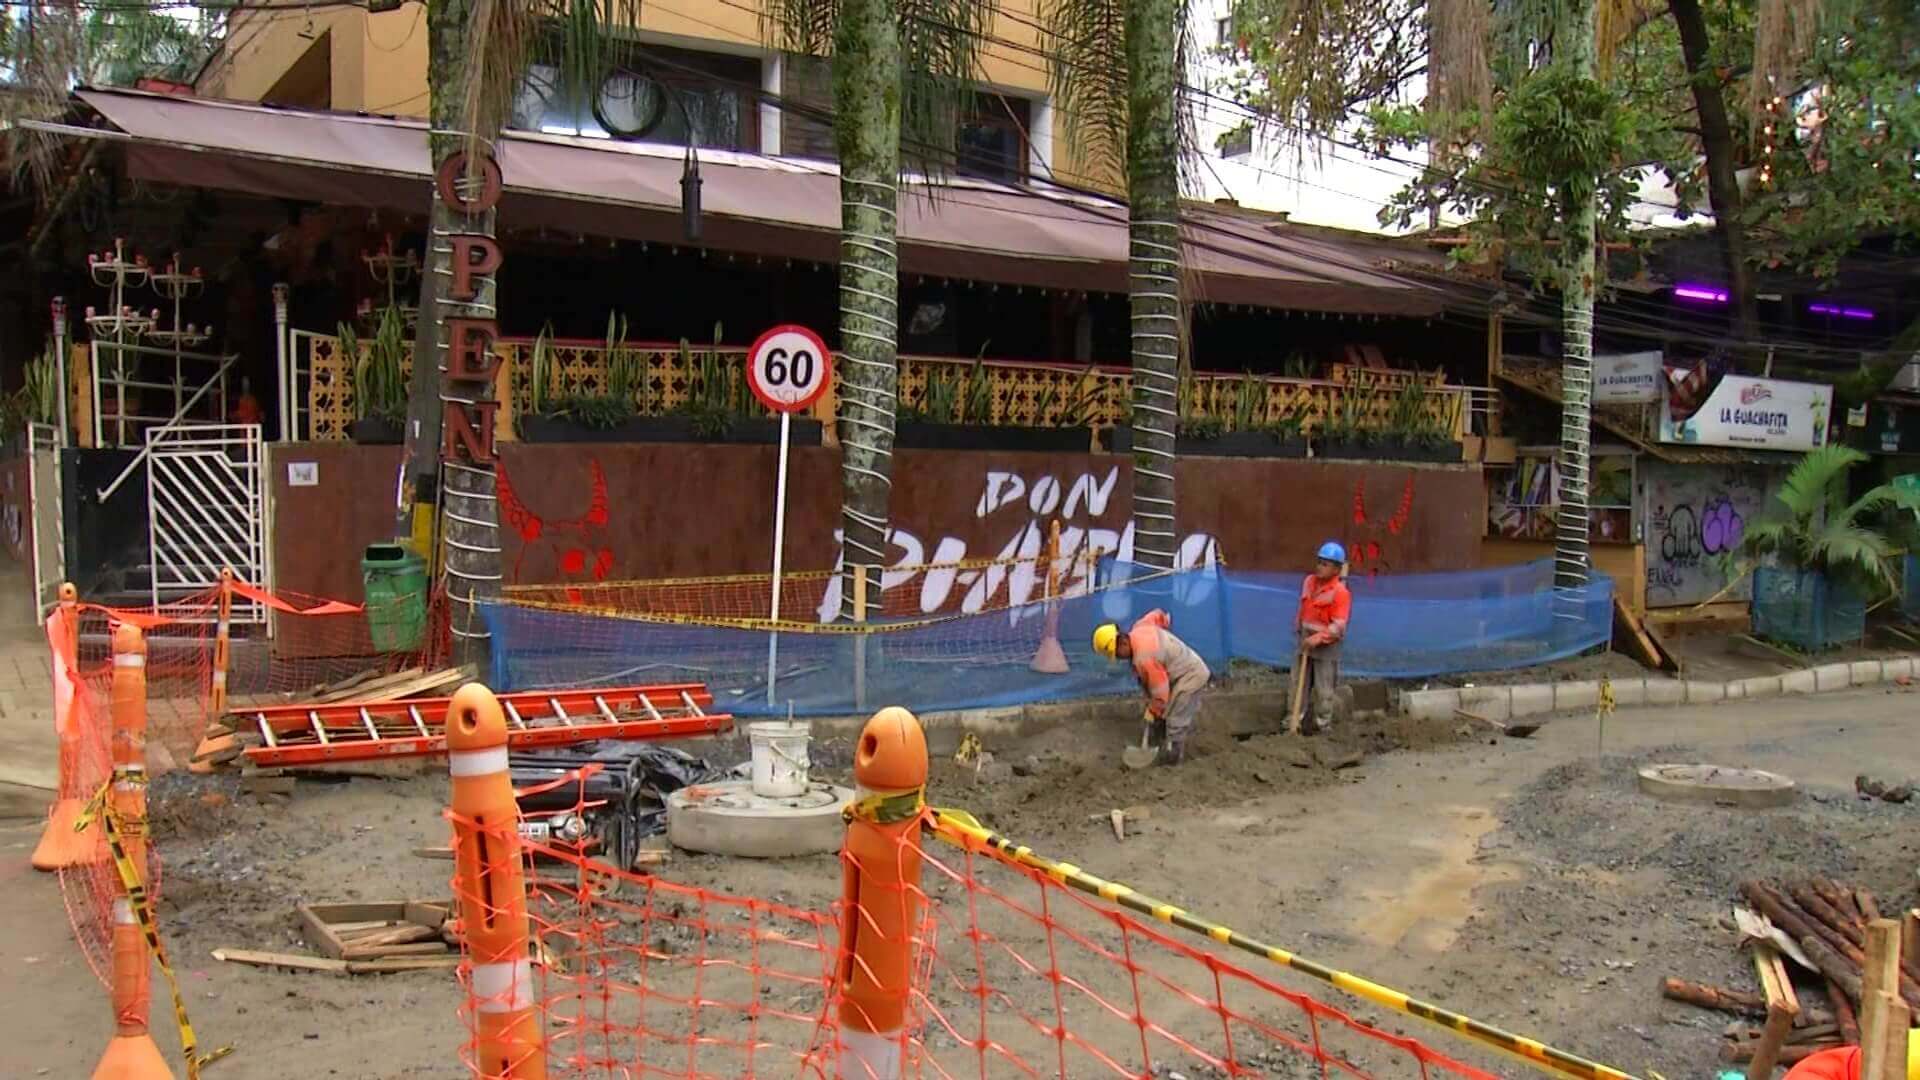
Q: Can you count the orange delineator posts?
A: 6